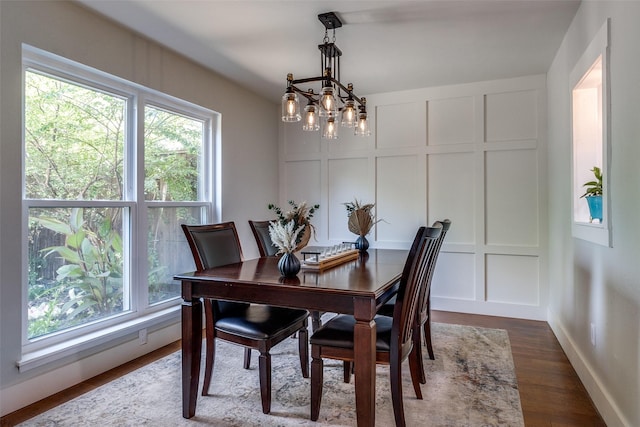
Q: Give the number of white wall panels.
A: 12